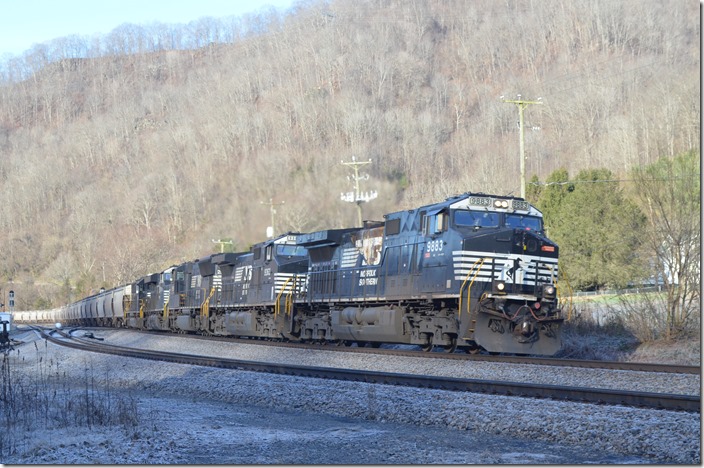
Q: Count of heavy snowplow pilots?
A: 1